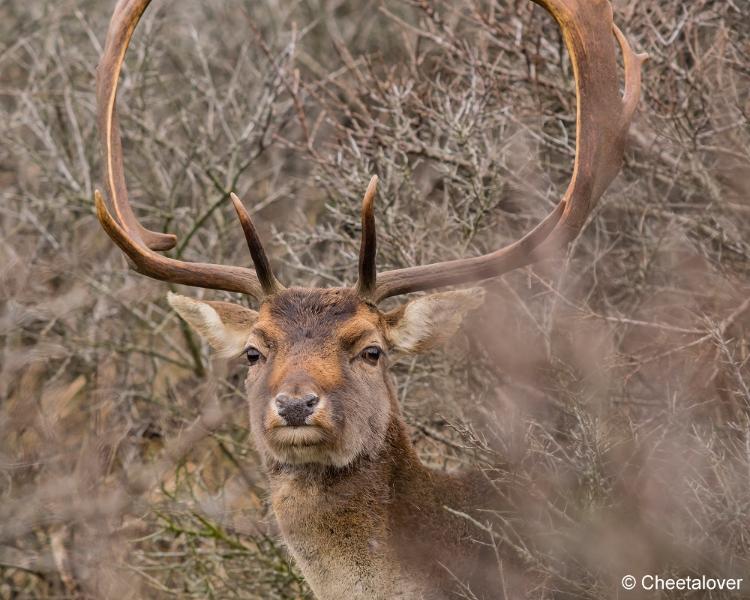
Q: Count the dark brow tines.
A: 2